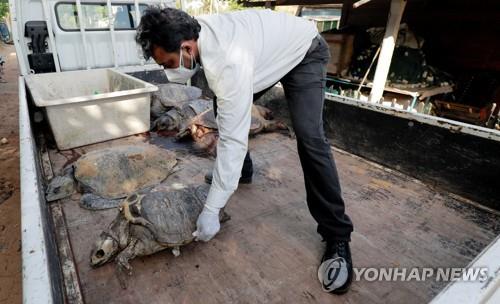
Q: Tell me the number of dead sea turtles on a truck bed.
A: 5